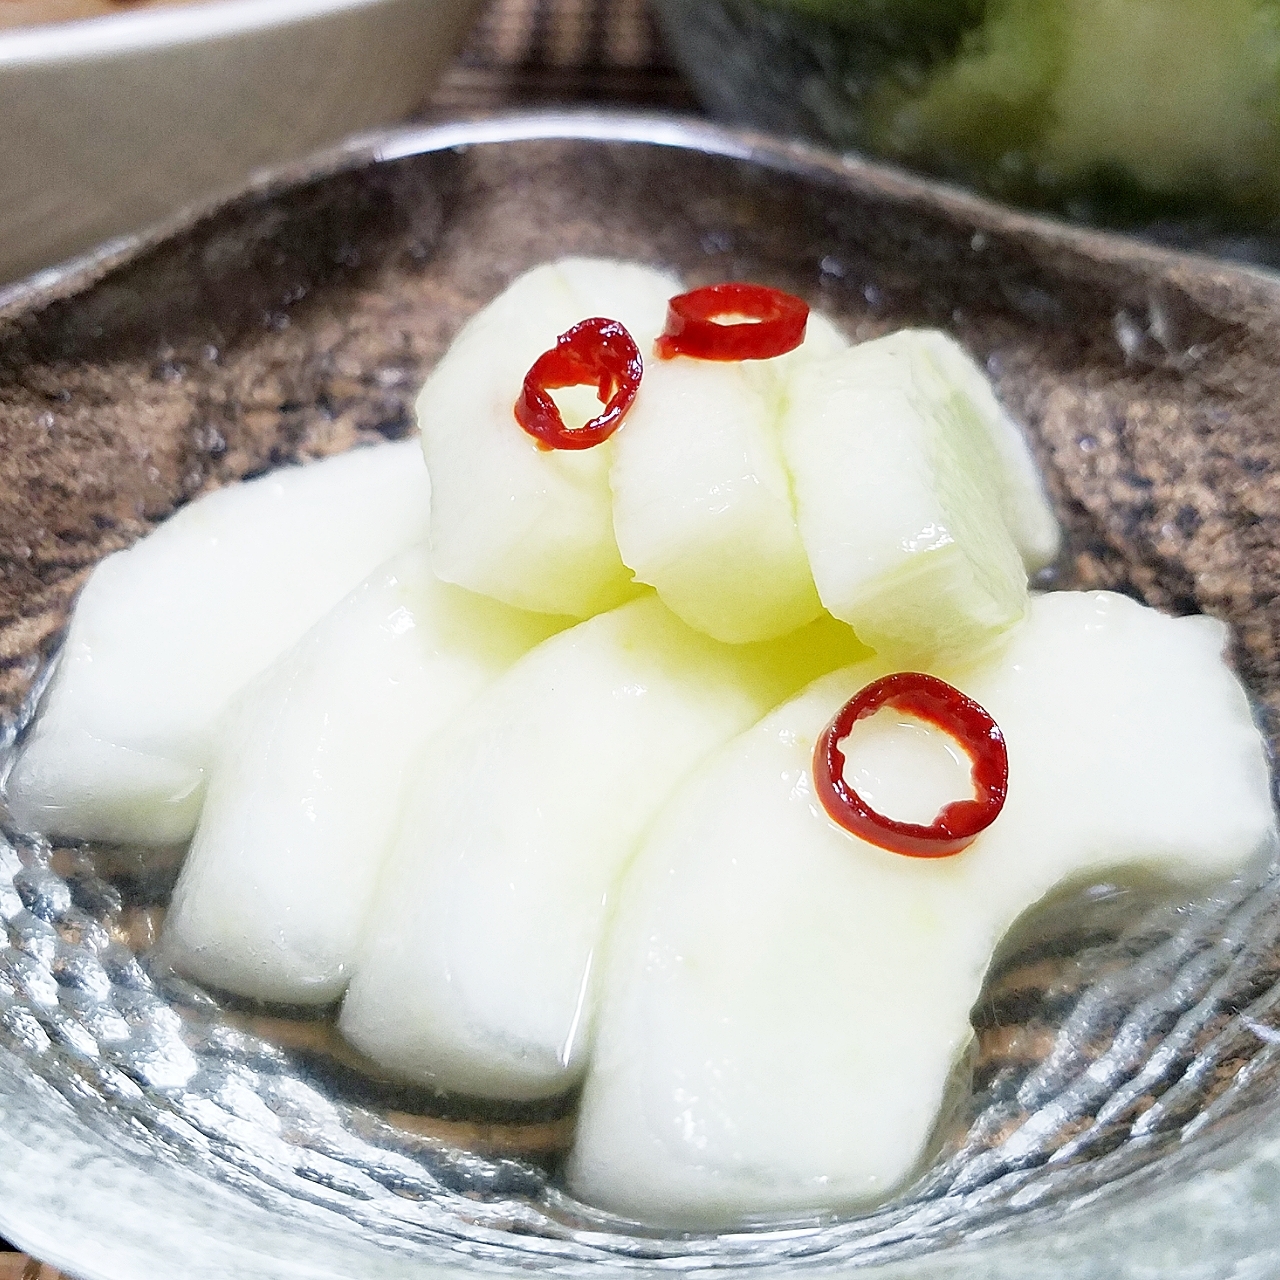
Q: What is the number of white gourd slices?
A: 7